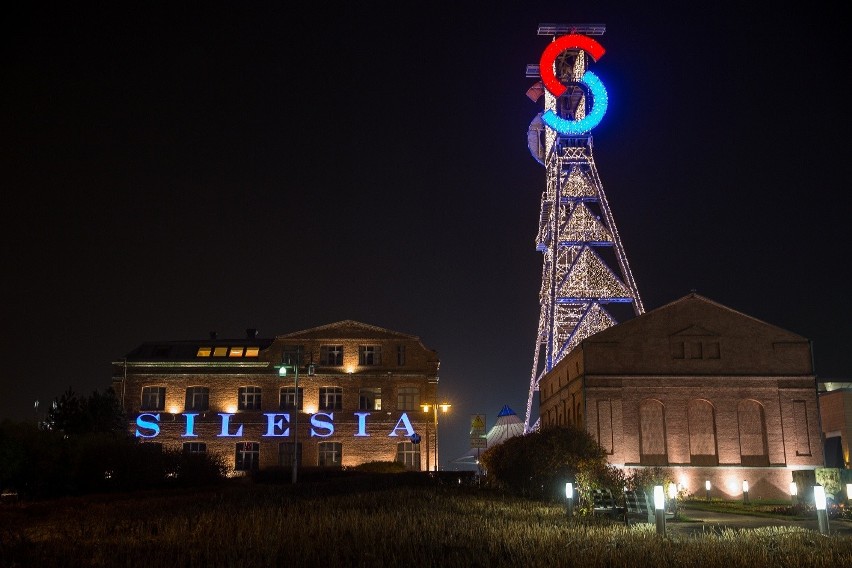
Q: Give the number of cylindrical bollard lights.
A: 8